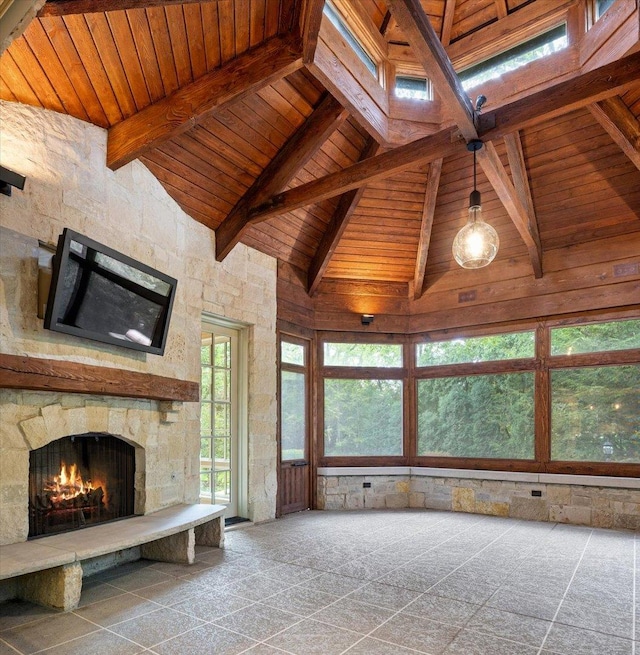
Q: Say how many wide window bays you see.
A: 3